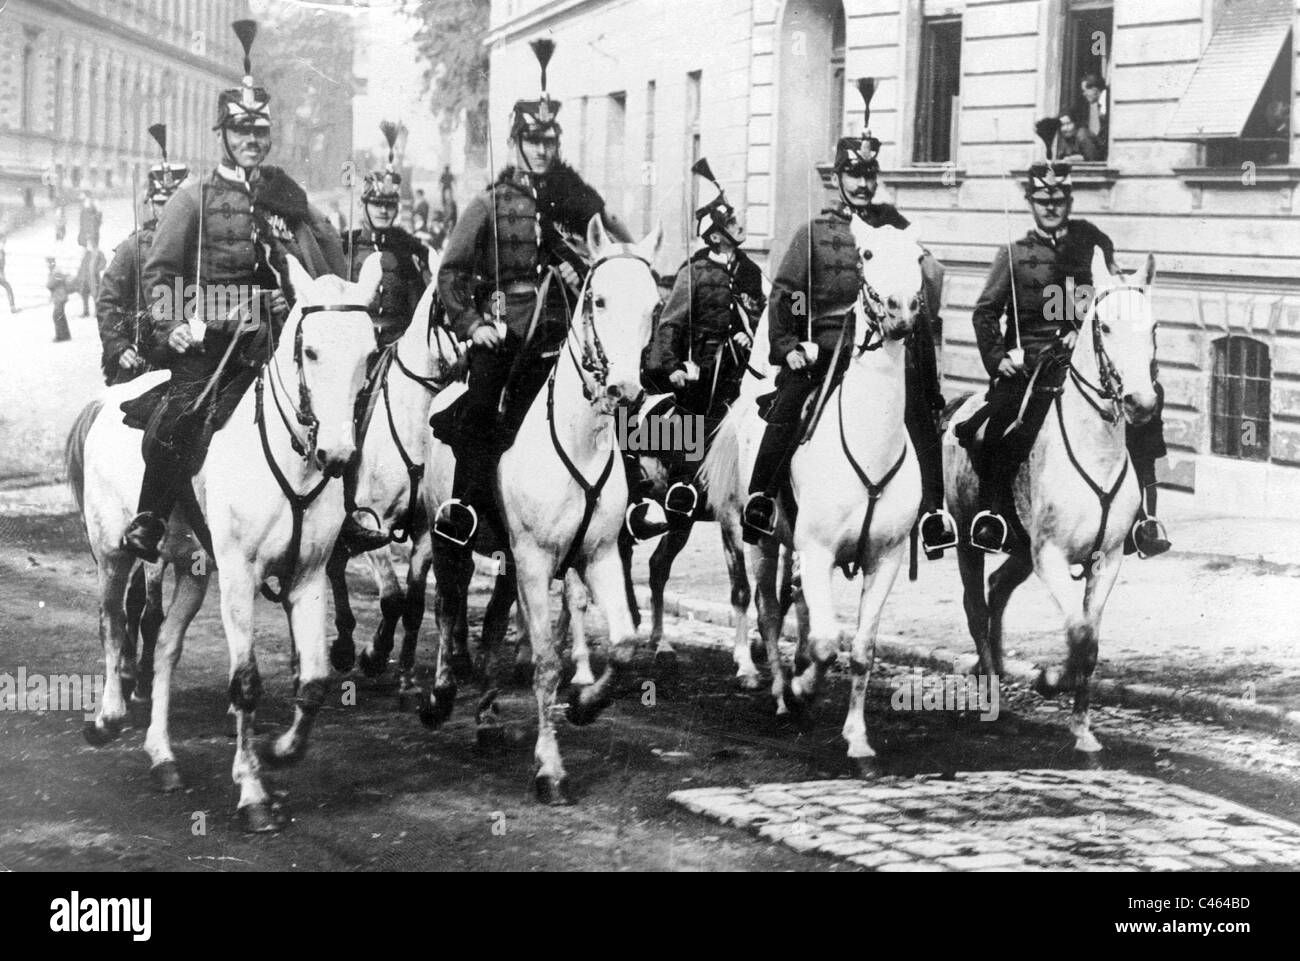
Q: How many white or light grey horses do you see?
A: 5